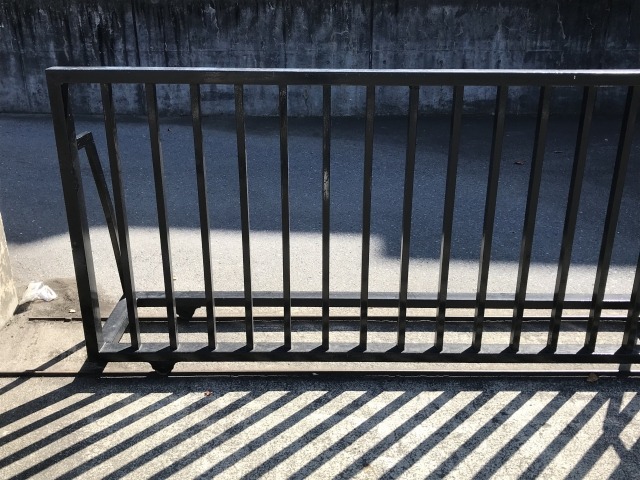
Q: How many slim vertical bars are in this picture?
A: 14